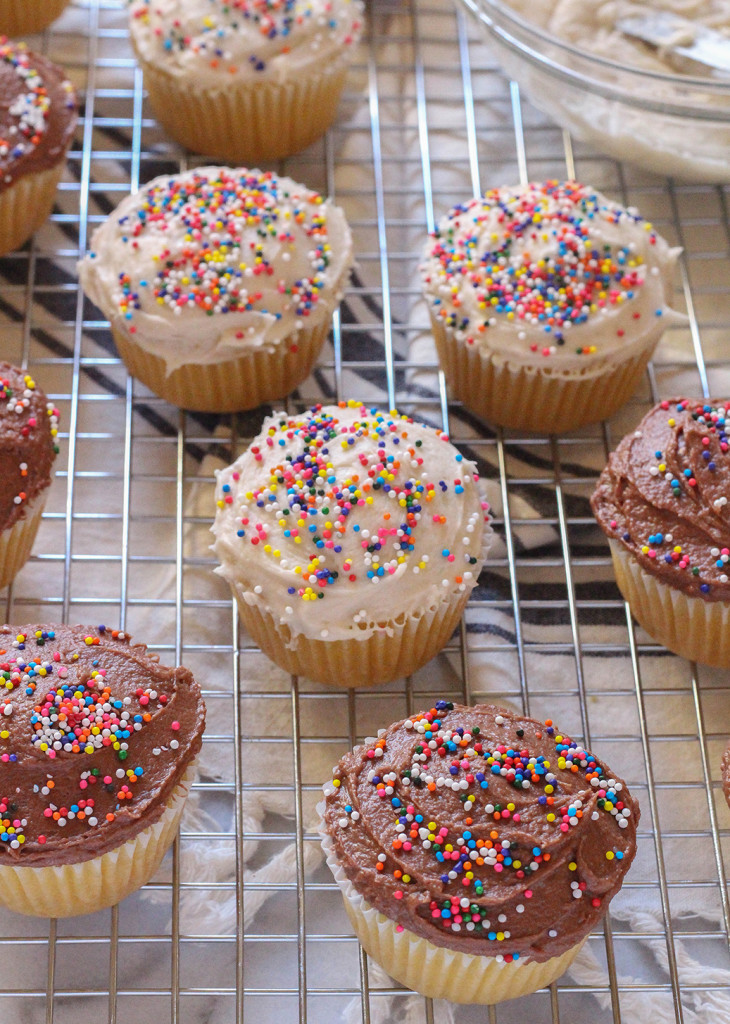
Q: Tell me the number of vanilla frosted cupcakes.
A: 4